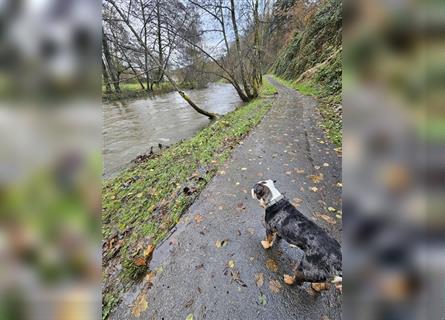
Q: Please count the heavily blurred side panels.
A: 2